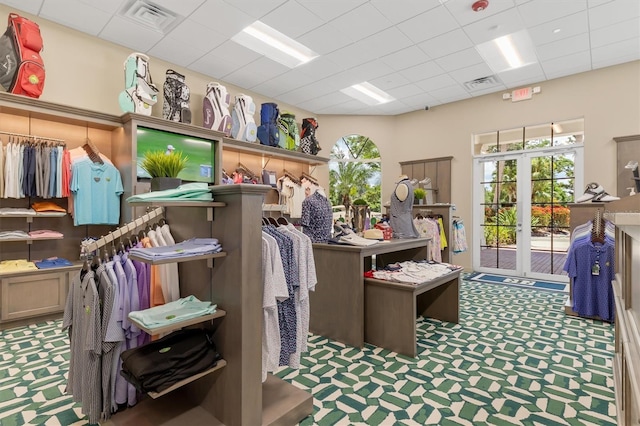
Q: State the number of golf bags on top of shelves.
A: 8